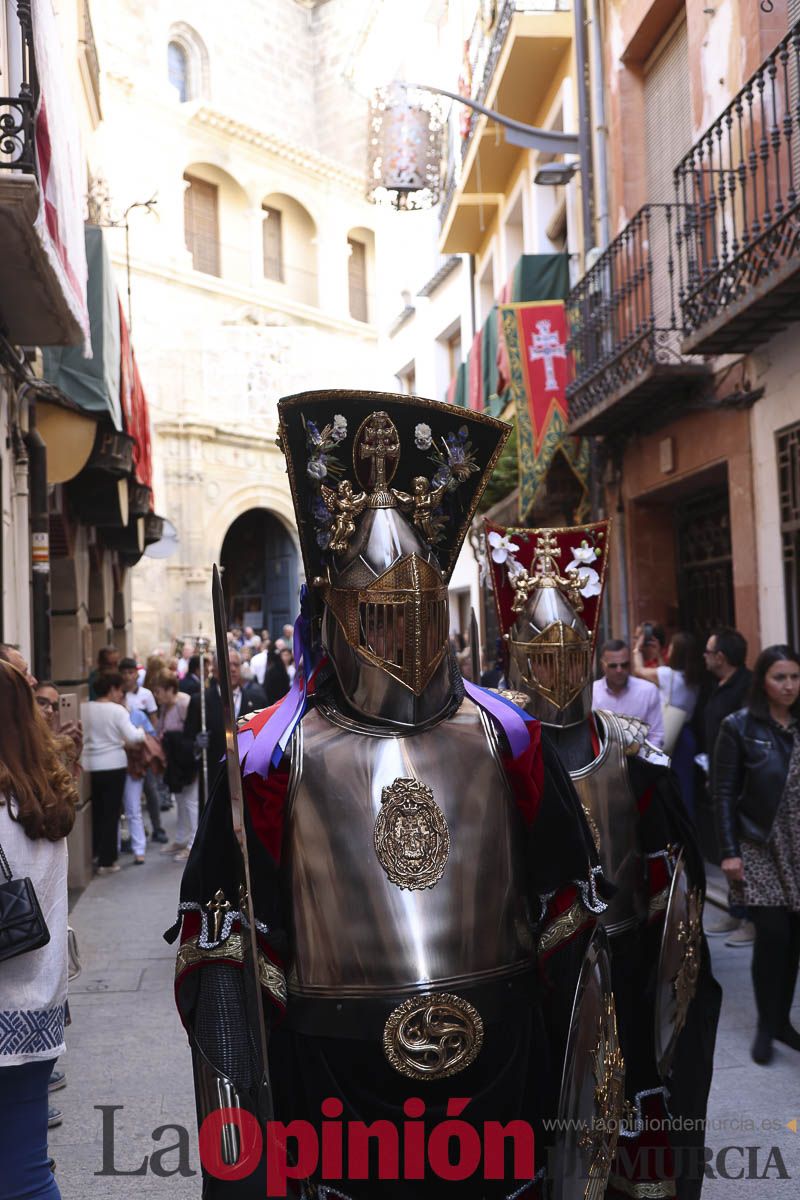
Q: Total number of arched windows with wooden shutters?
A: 3